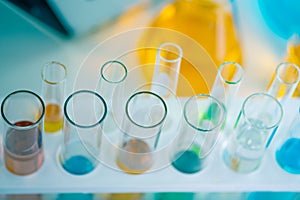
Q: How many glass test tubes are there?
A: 11